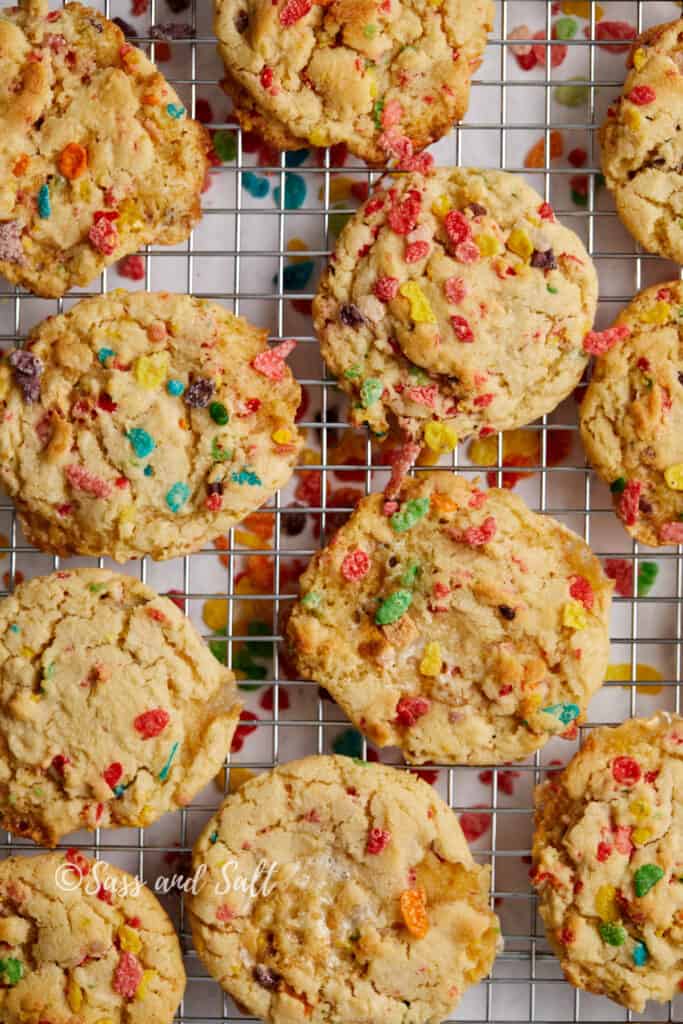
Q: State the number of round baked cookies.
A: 11